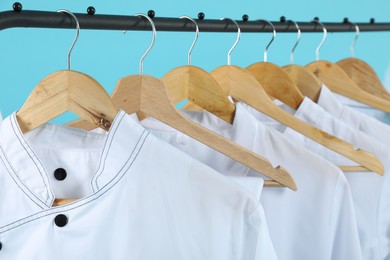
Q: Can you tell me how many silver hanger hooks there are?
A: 8